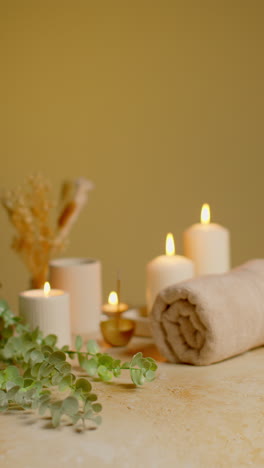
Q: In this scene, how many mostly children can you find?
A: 0